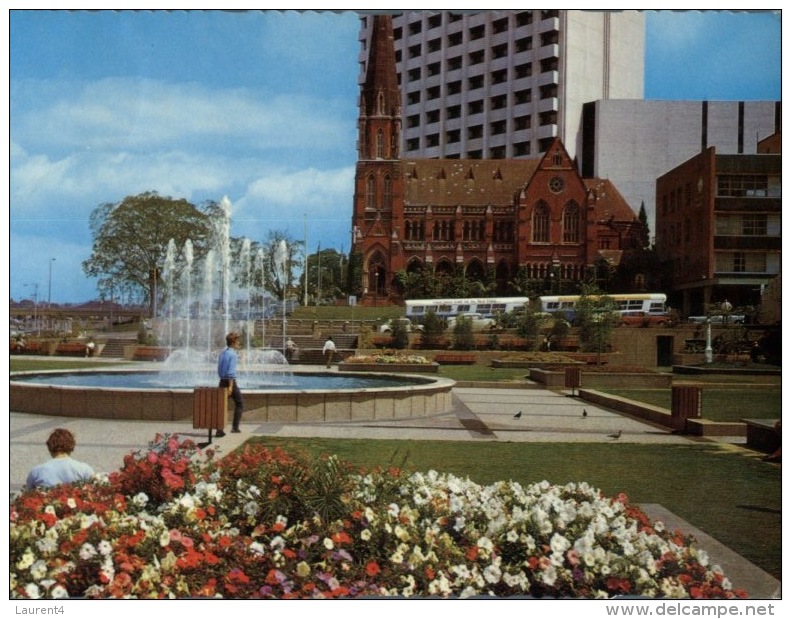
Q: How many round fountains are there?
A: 1